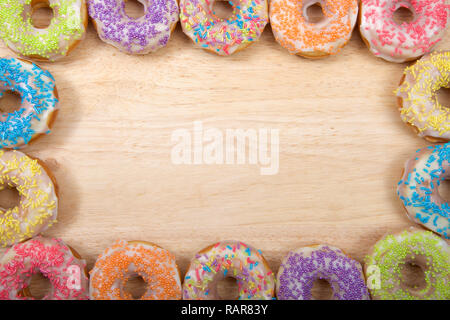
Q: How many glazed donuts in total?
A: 14